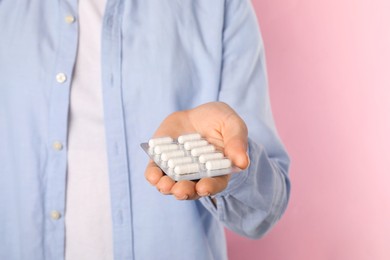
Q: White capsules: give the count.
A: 10